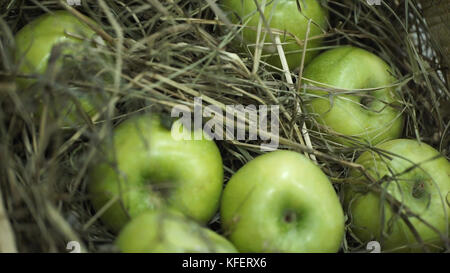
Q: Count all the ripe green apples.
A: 7